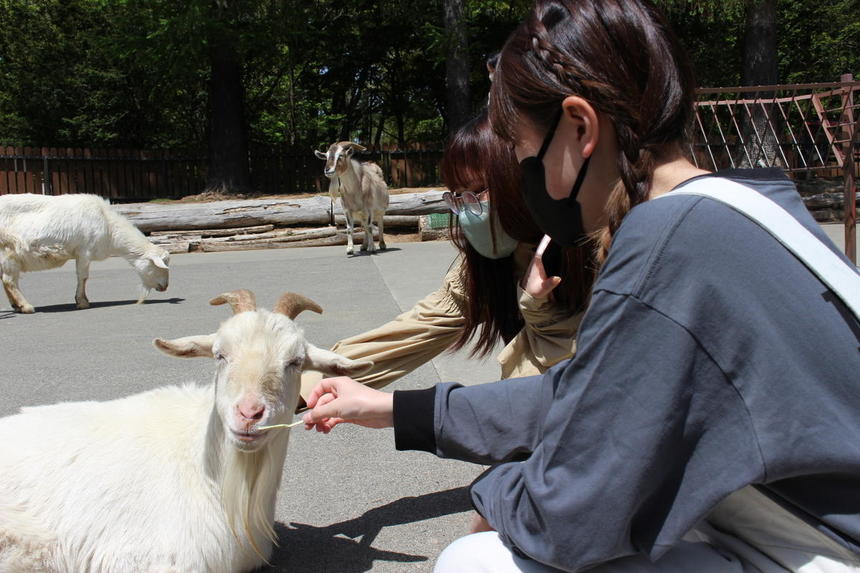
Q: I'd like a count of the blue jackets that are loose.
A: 1